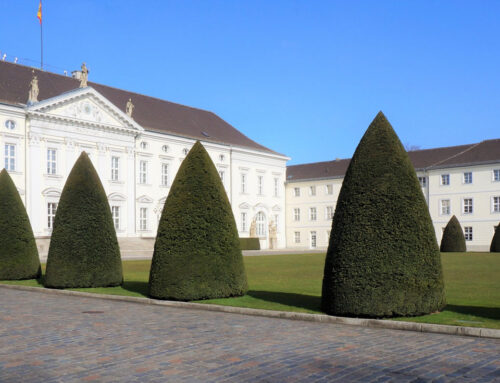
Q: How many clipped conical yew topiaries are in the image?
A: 6